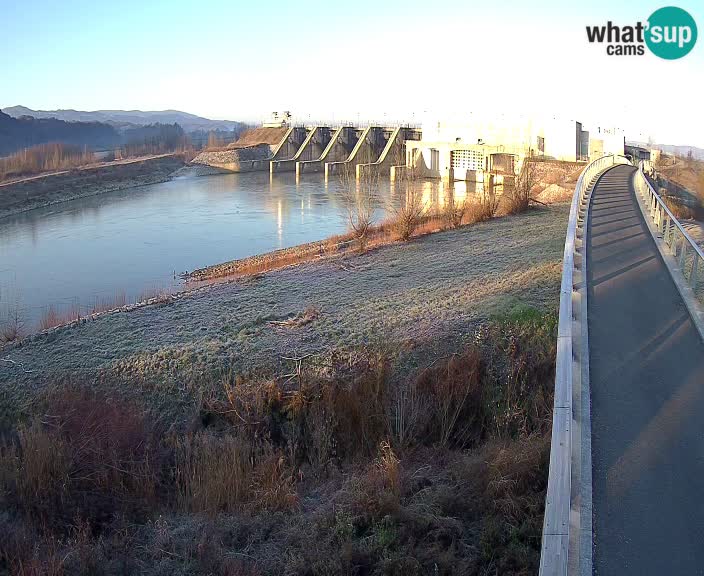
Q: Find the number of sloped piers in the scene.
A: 5